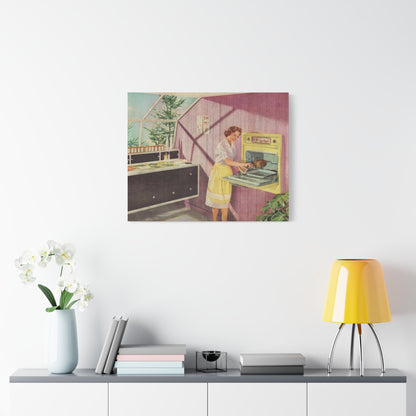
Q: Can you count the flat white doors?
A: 4